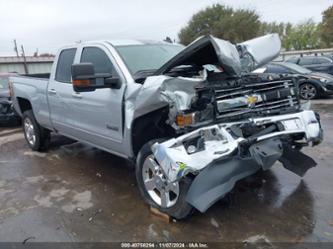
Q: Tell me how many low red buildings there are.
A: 0